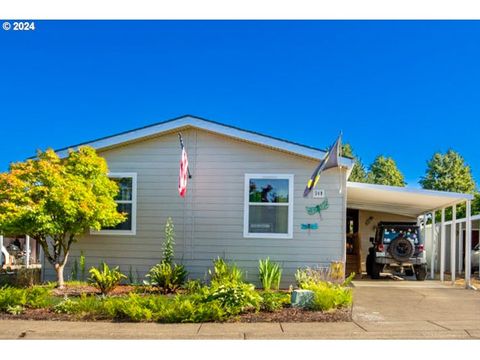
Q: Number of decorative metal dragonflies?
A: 2